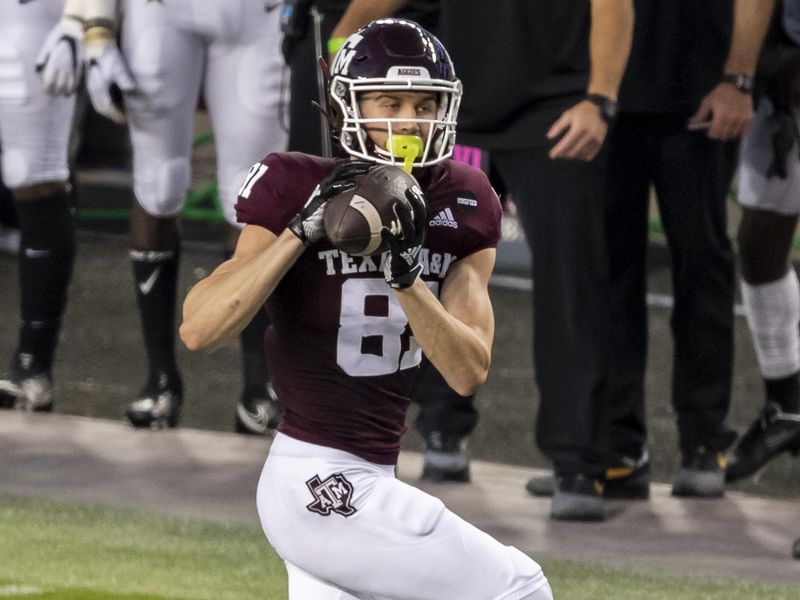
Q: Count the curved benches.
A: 0